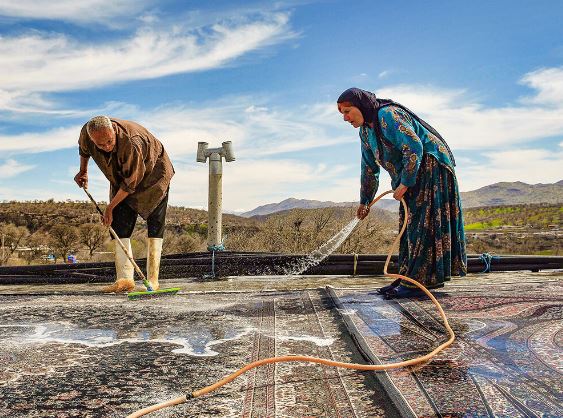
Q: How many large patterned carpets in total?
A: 2